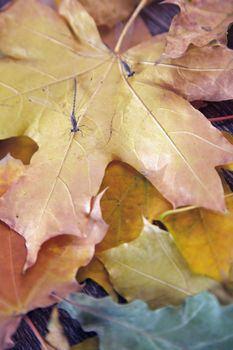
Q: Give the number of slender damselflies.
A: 2